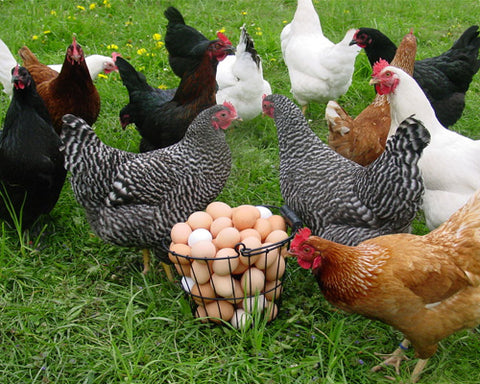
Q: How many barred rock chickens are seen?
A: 2